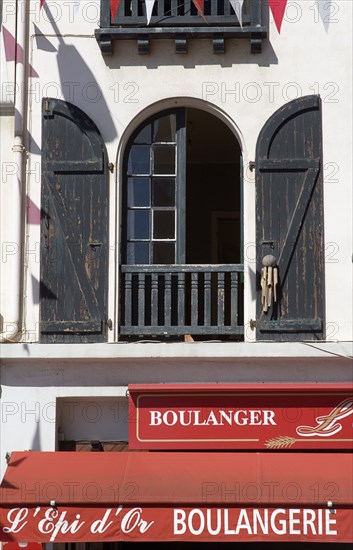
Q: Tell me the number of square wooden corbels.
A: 5